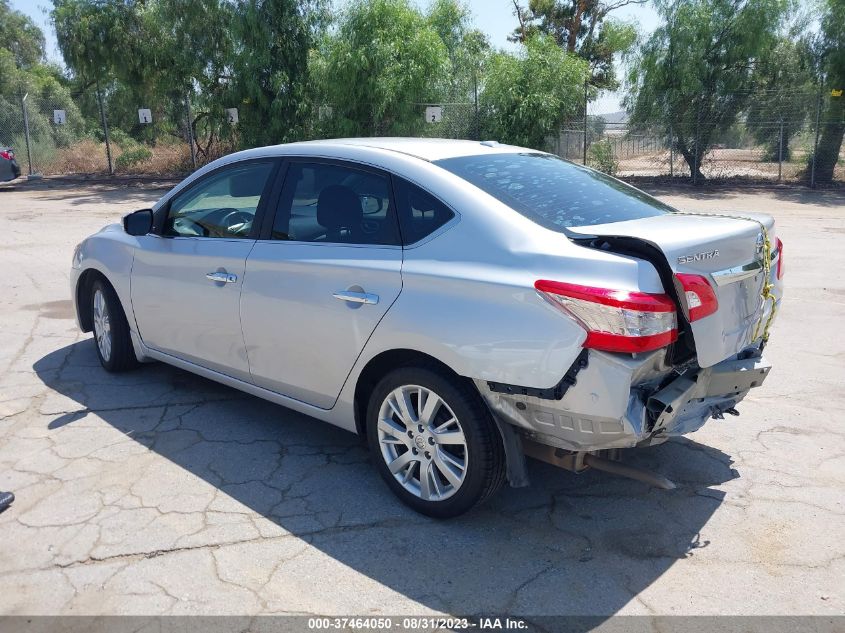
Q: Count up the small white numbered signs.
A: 4